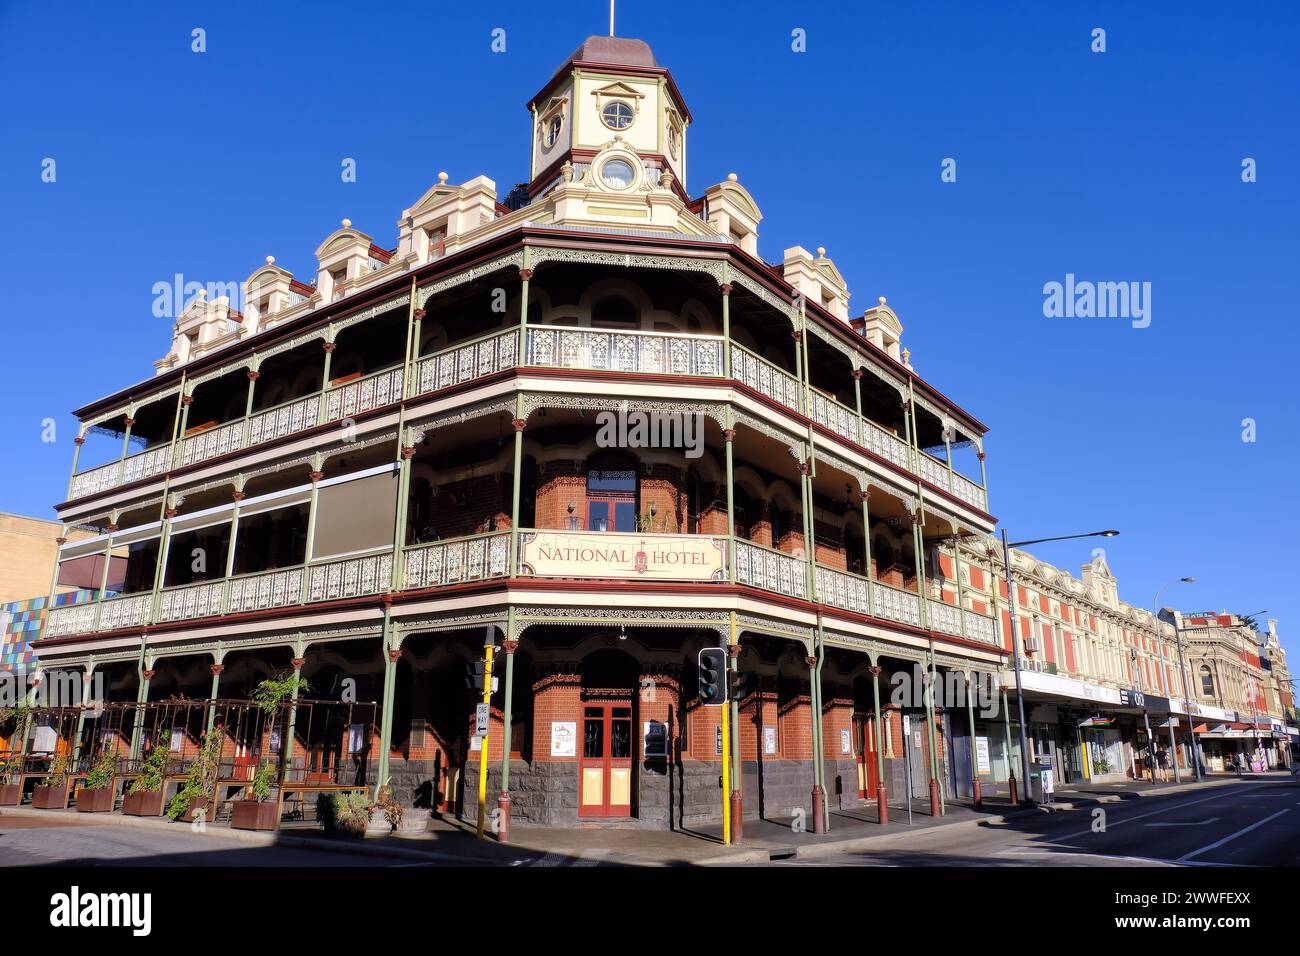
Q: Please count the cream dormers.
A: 7